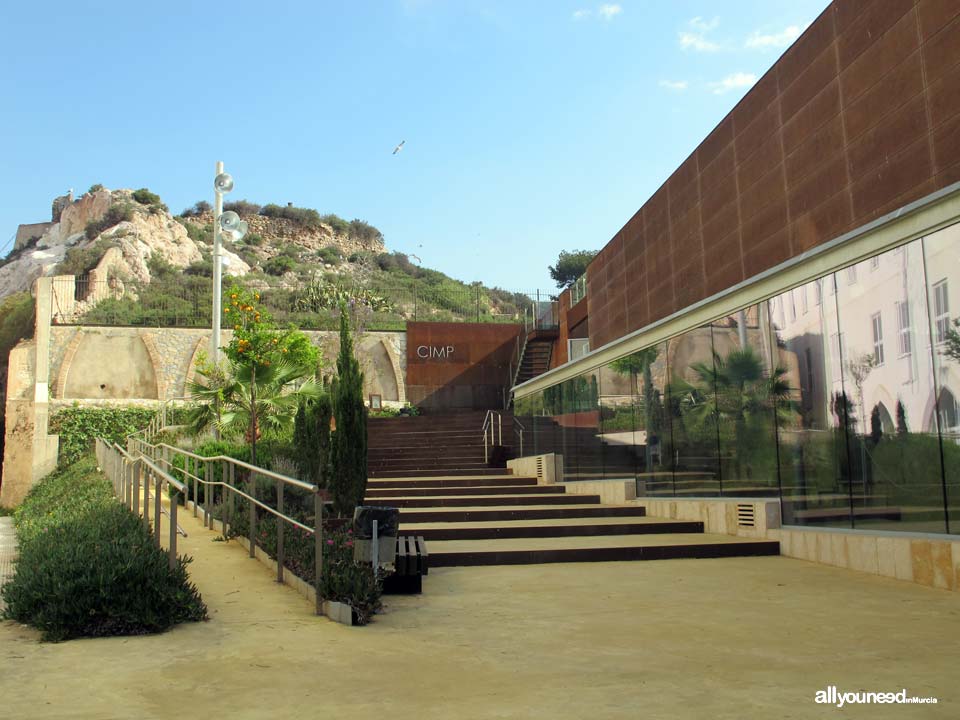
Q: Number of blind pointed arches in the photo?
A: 3